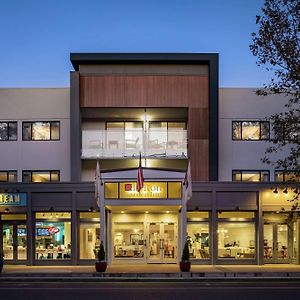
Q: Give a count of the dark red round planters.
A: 2